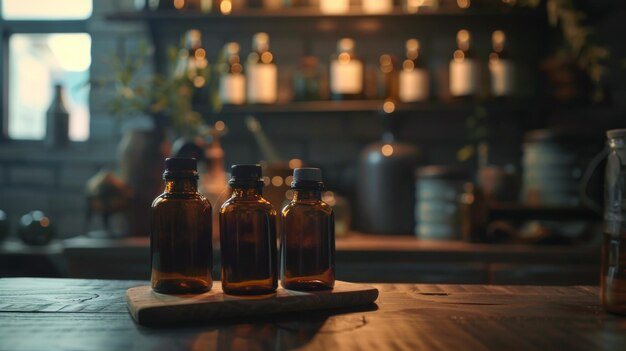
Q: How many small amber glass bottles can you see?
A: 3